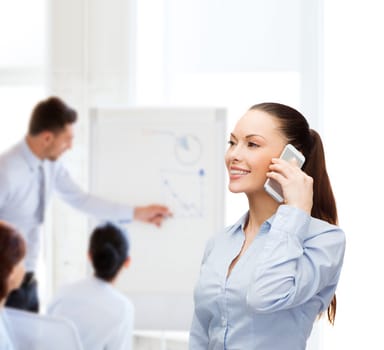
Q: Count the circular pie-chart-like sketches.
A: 1